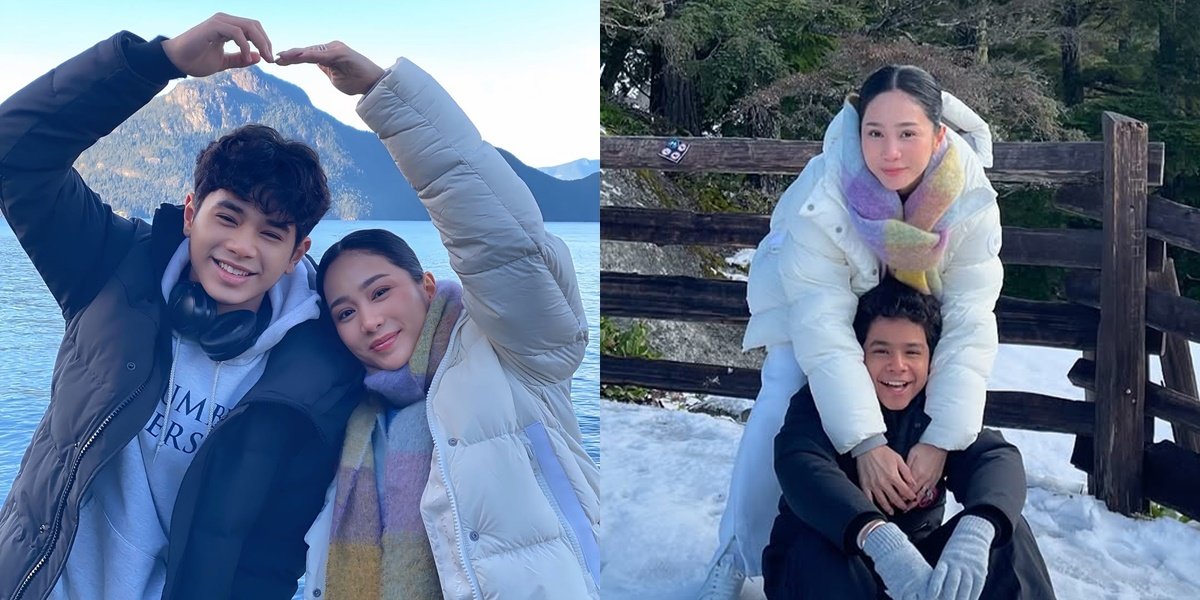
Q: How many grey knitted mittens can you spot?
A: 2